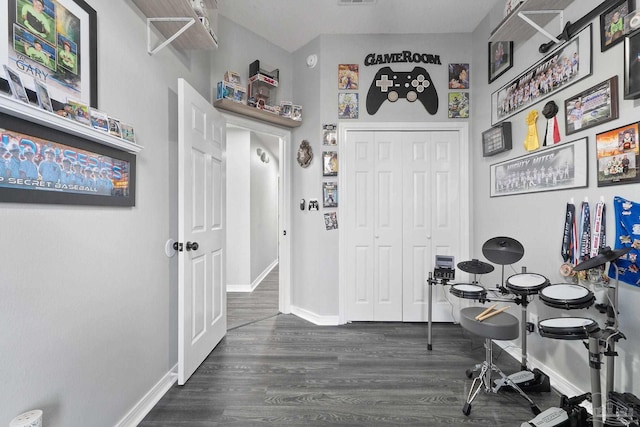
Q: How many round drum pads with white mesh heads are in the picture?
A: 4